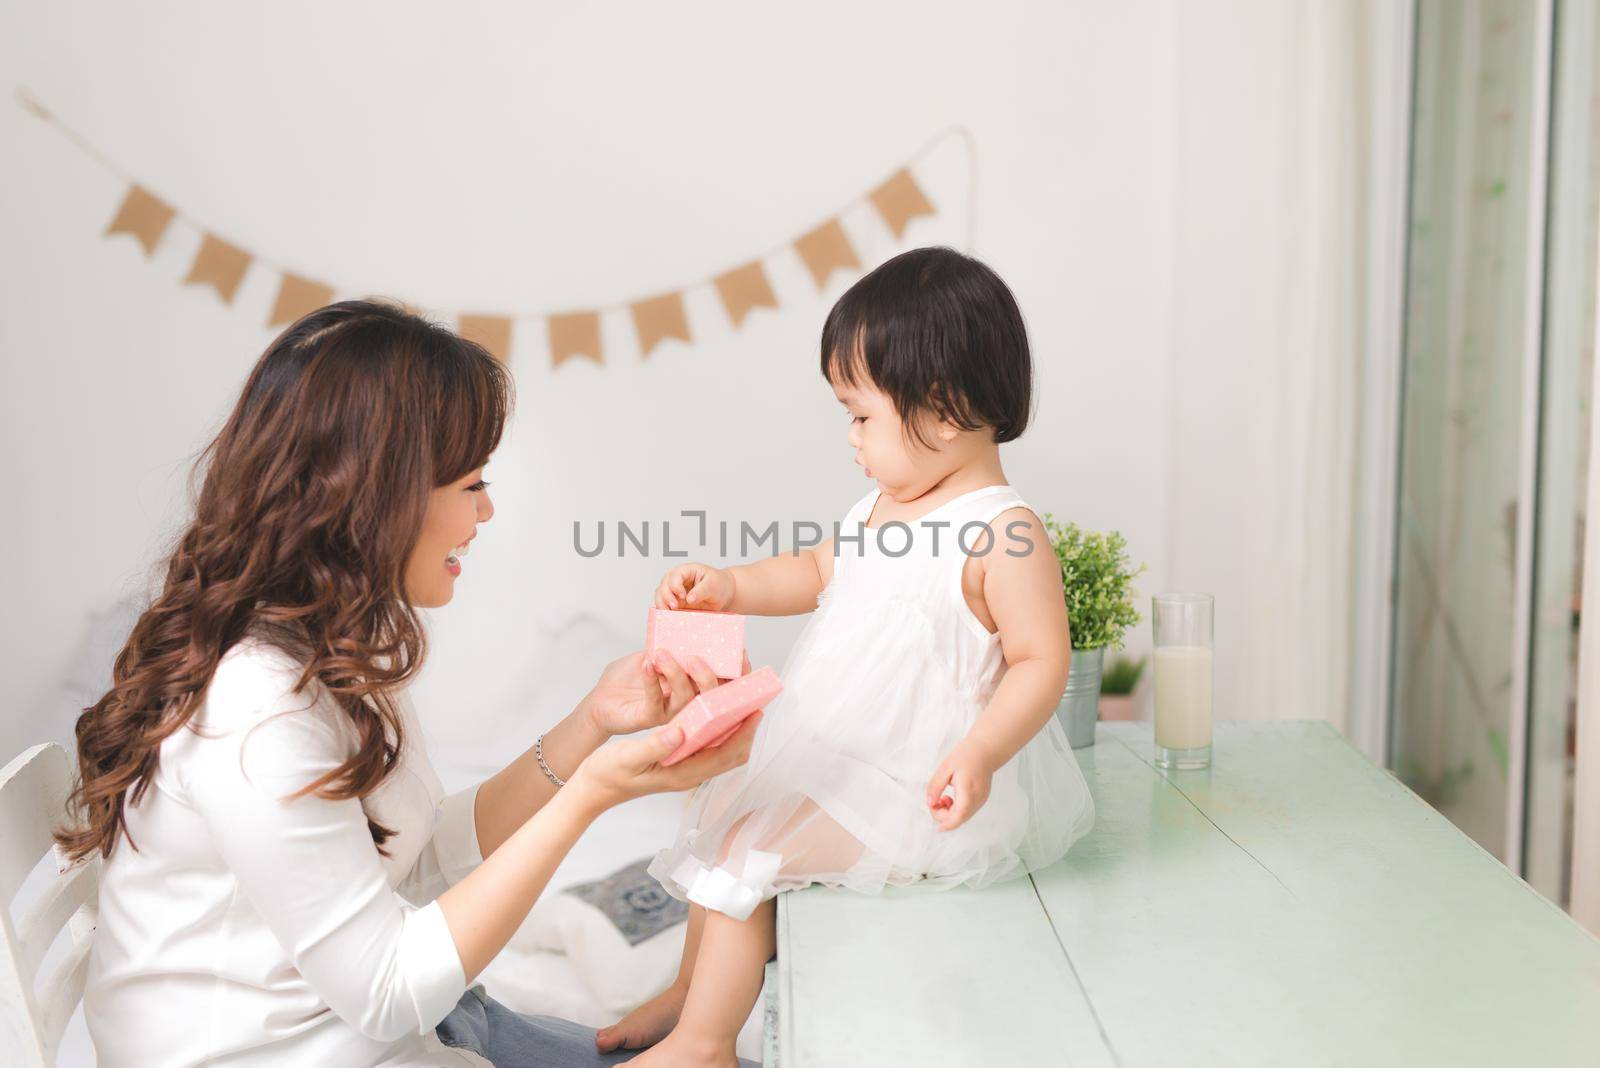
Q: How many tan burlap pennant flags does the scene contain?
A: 9